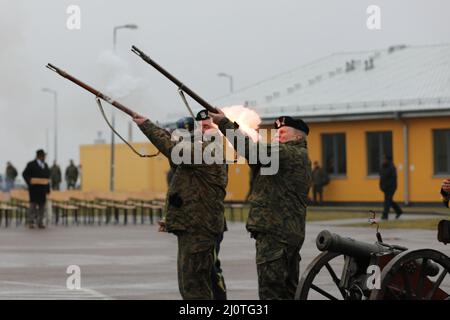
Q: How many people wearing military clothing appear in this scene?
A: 2